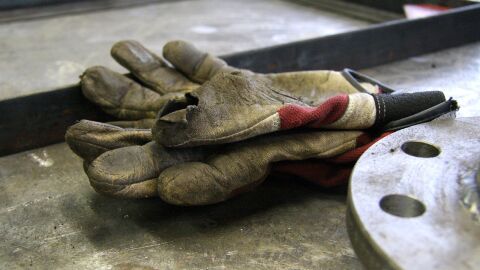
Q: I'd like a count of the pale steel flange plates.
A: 1